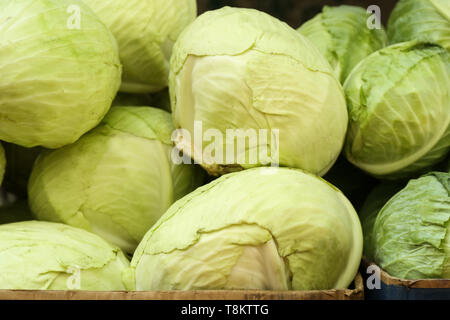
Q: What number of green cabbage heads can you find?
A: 10